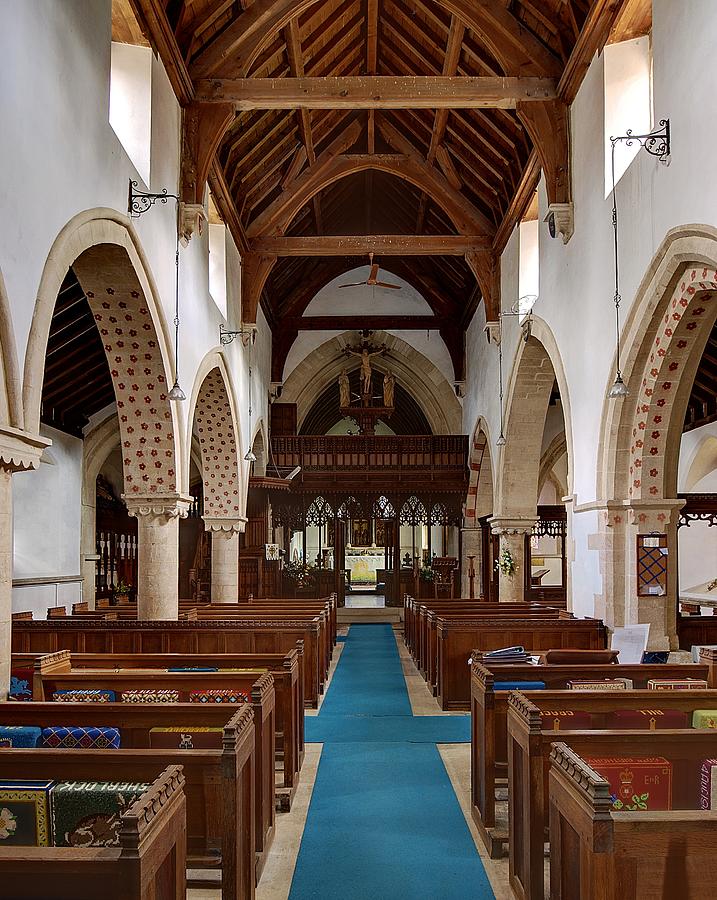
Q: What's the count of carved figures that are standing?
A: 2